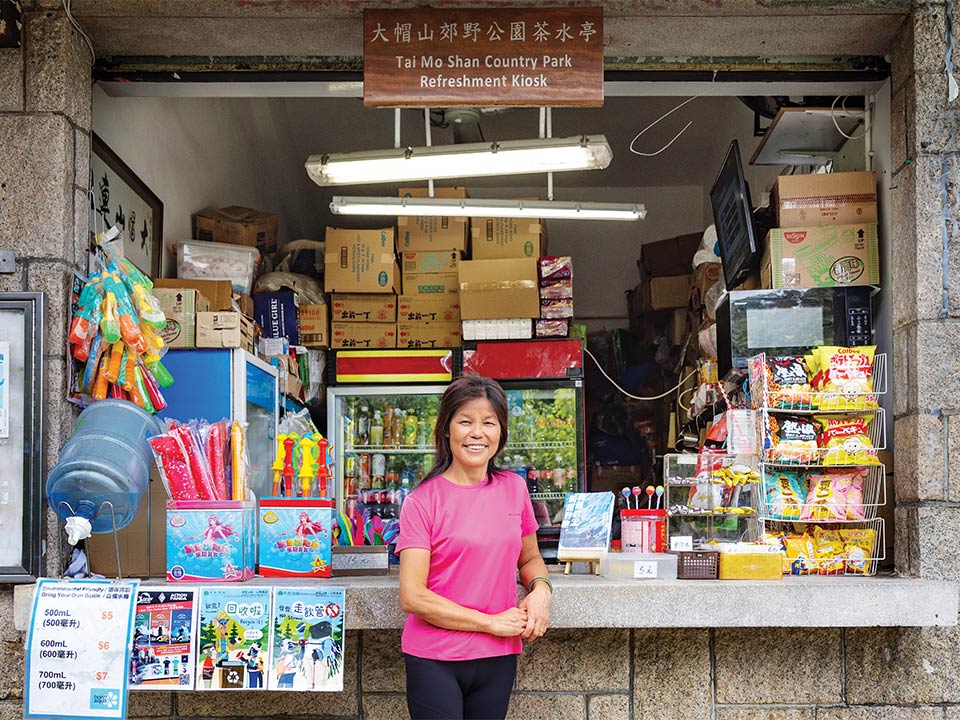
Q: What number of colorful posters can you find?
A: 3